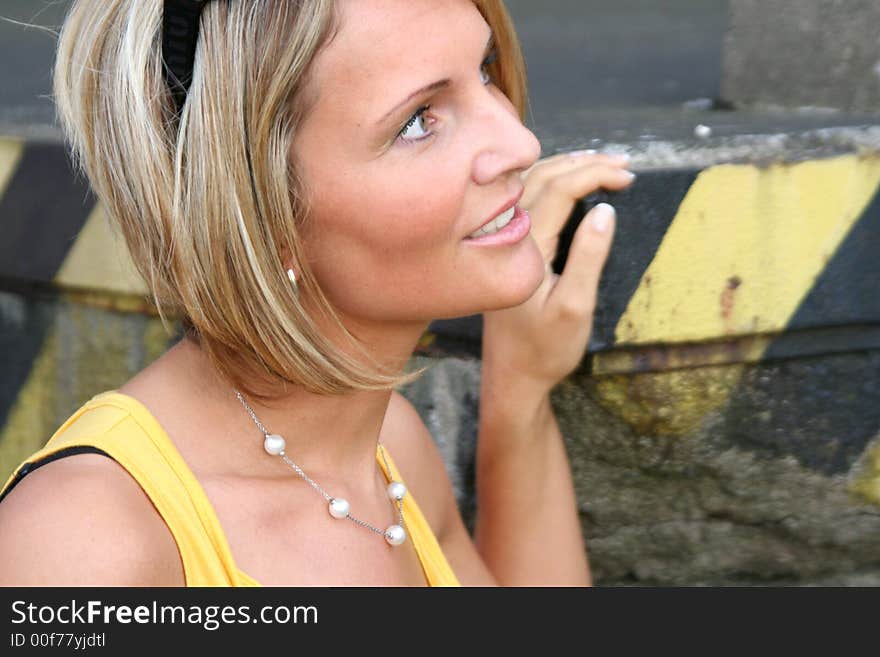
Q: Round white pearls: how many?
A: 4